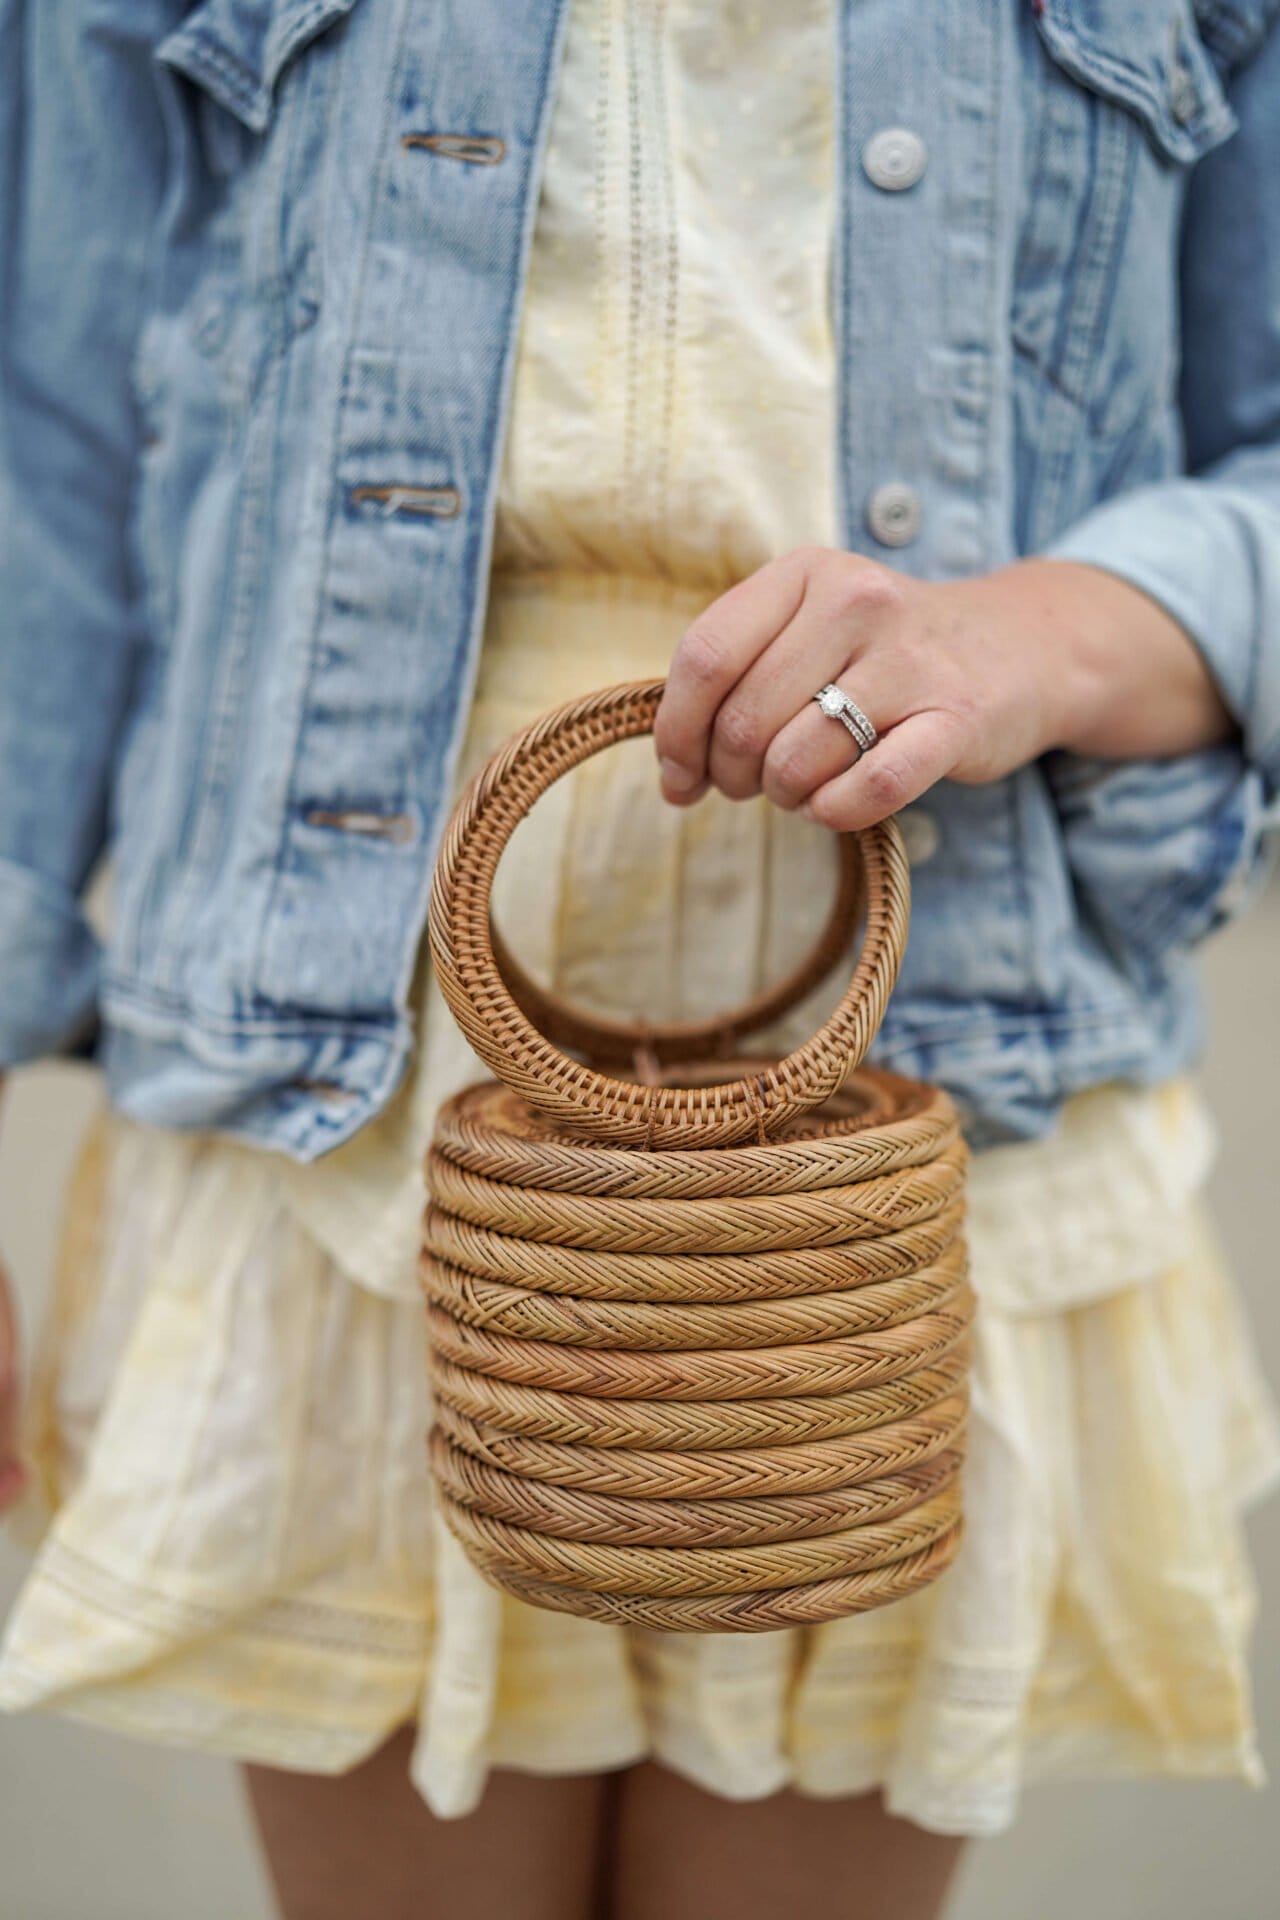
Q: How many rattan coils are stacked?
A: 10